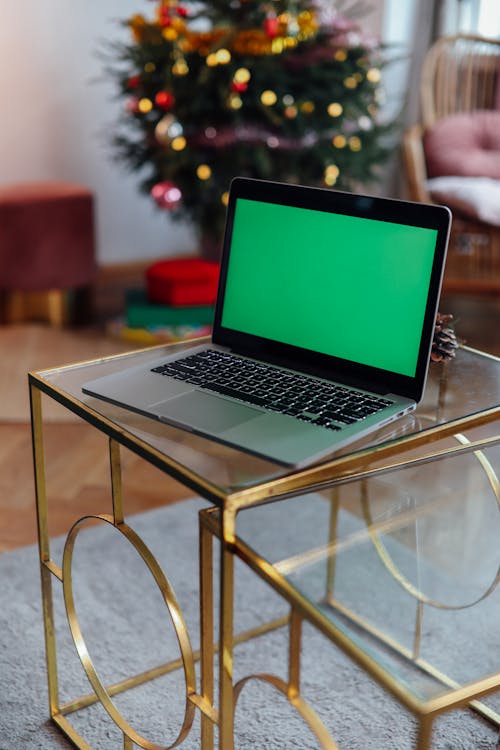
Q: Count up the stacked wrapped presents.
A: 3